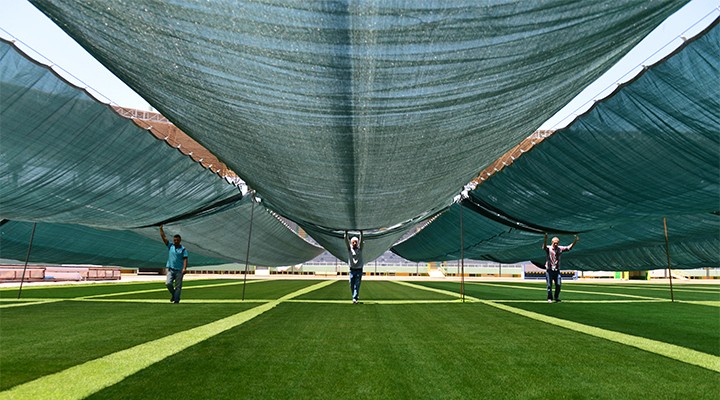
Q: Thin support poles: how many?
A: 4